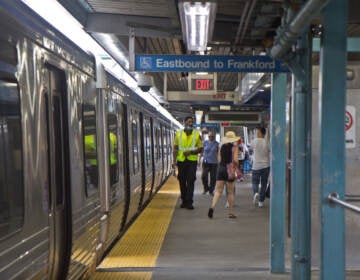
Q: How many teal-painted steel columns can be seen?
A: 3